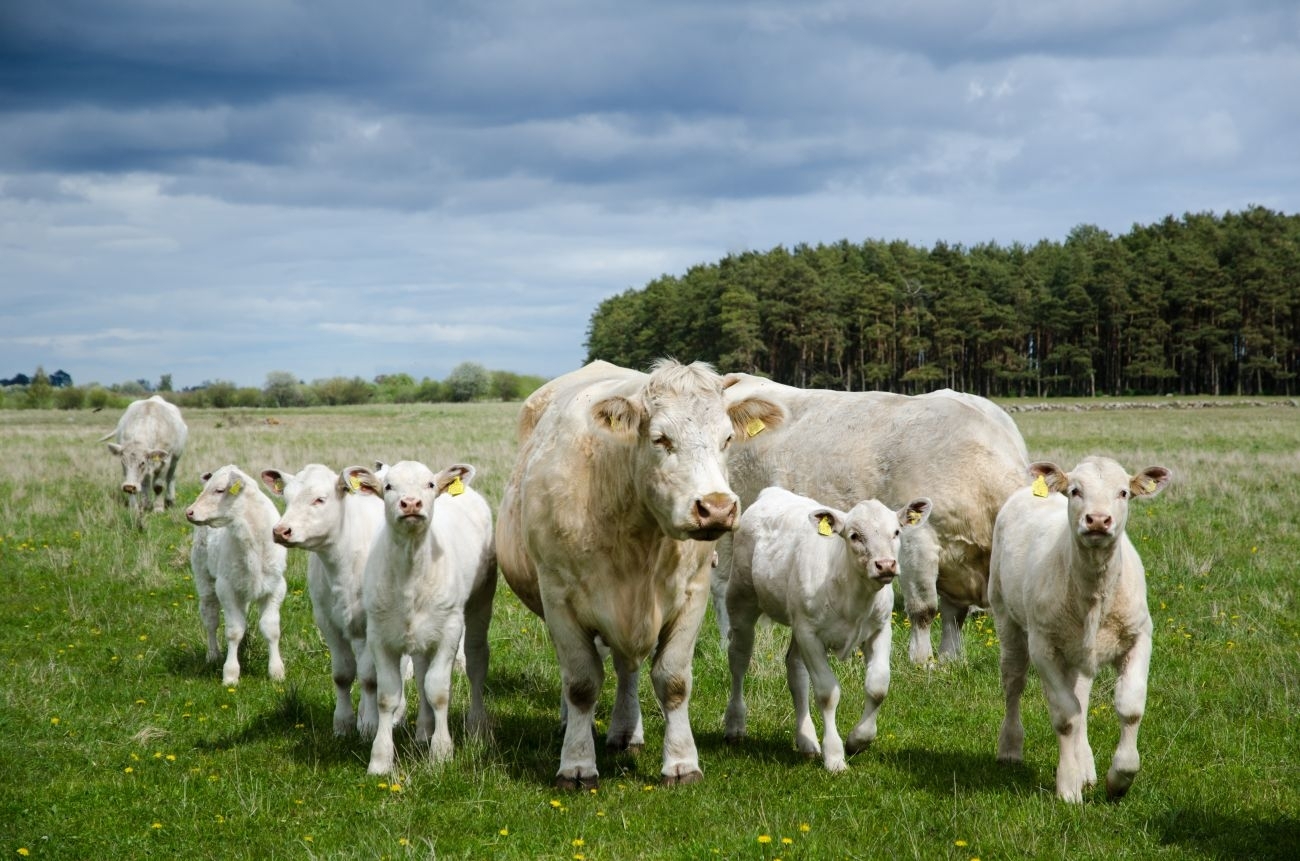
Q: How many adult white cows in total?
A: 3